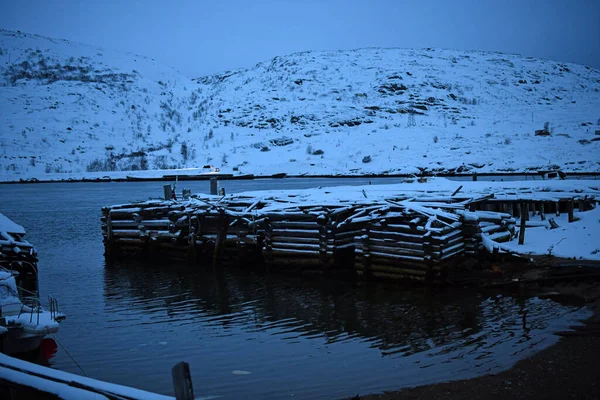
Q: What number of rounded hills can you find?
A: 2